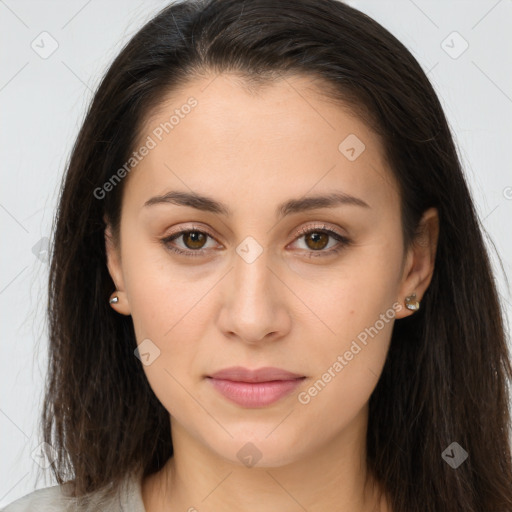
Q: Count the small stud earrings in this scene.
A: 2